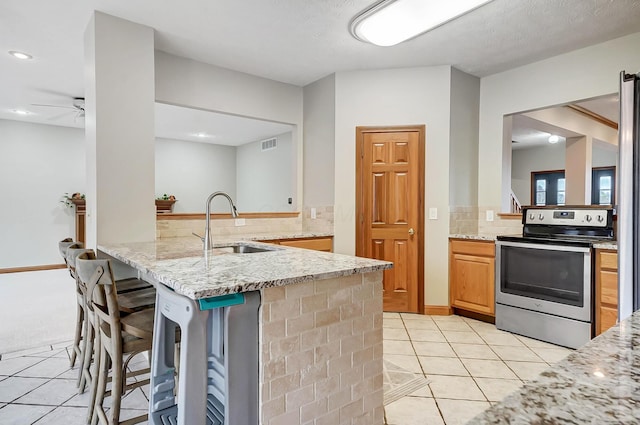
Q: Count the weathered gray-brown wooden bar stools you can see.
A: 3